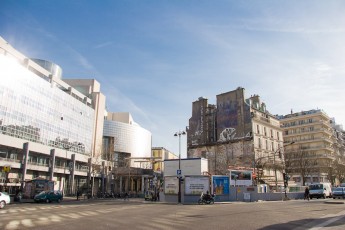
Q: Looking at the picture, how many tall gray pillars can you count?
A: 5